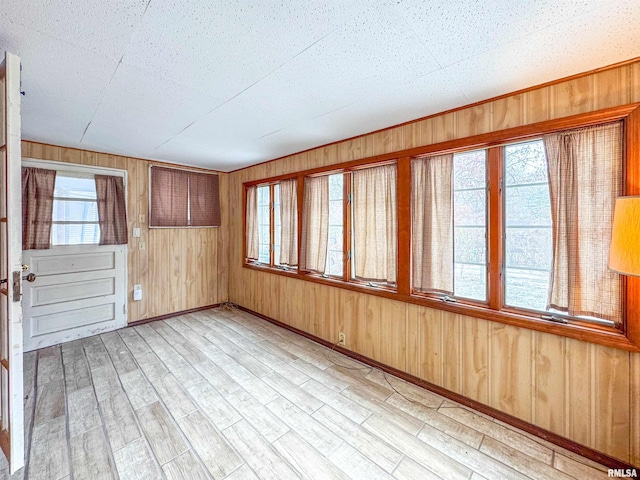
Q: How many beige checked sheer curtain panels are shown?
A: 6